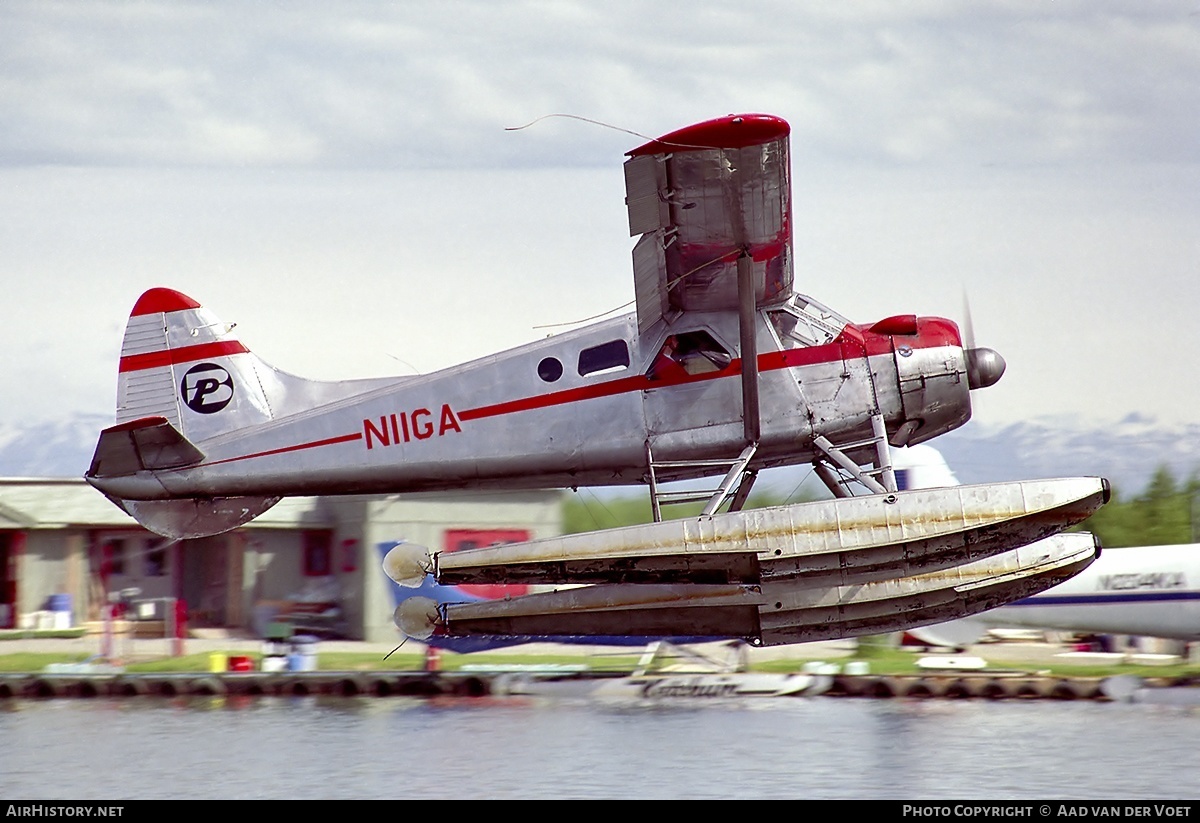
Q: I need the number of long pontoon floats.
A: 2